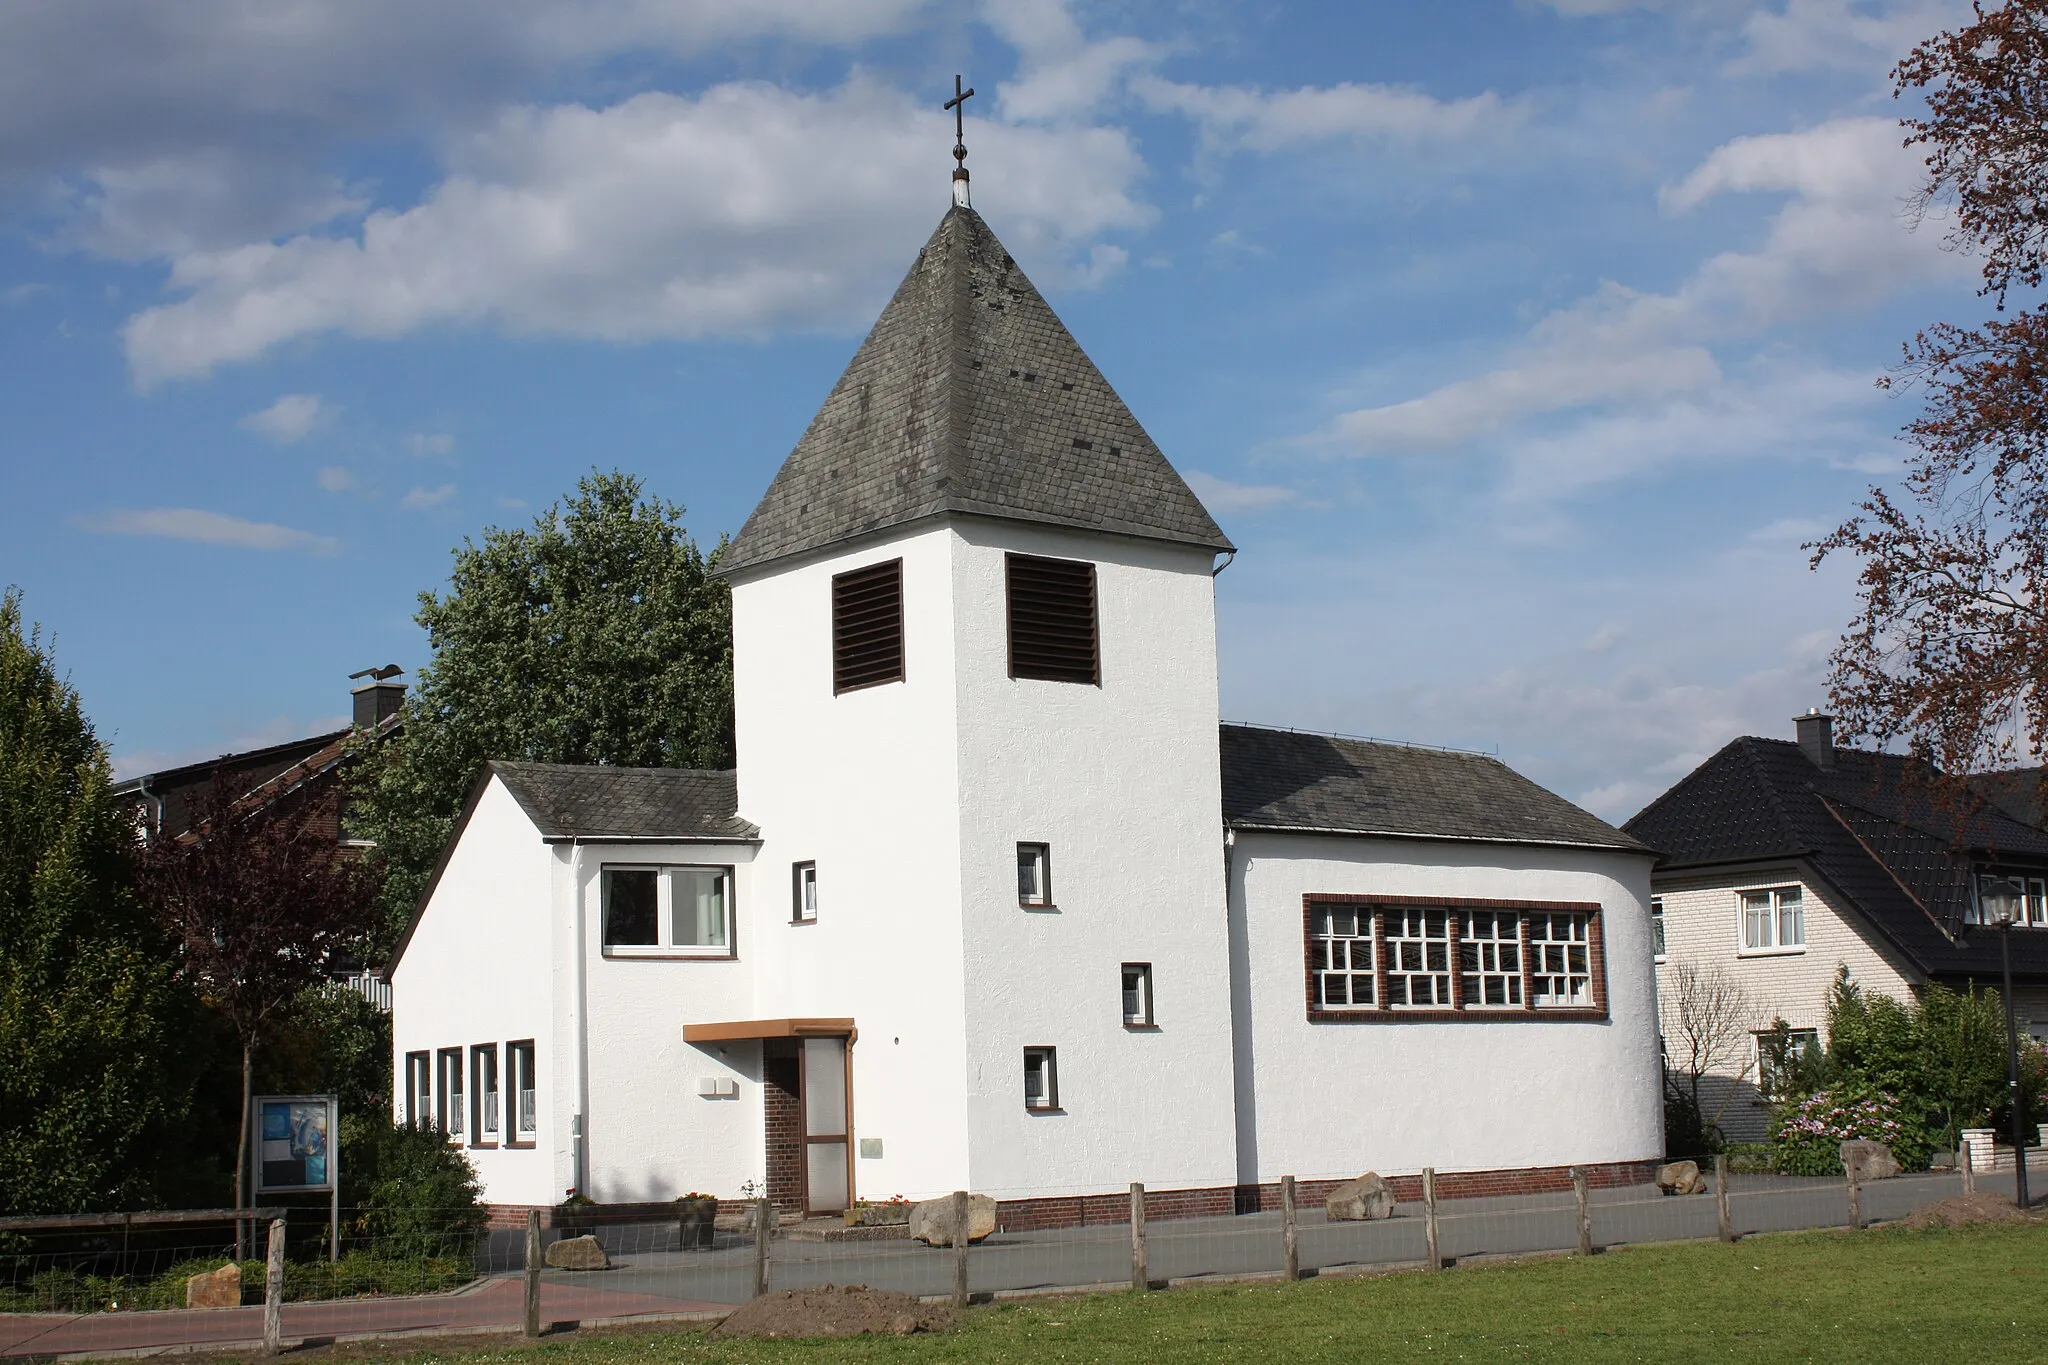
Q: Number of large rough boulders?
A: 6